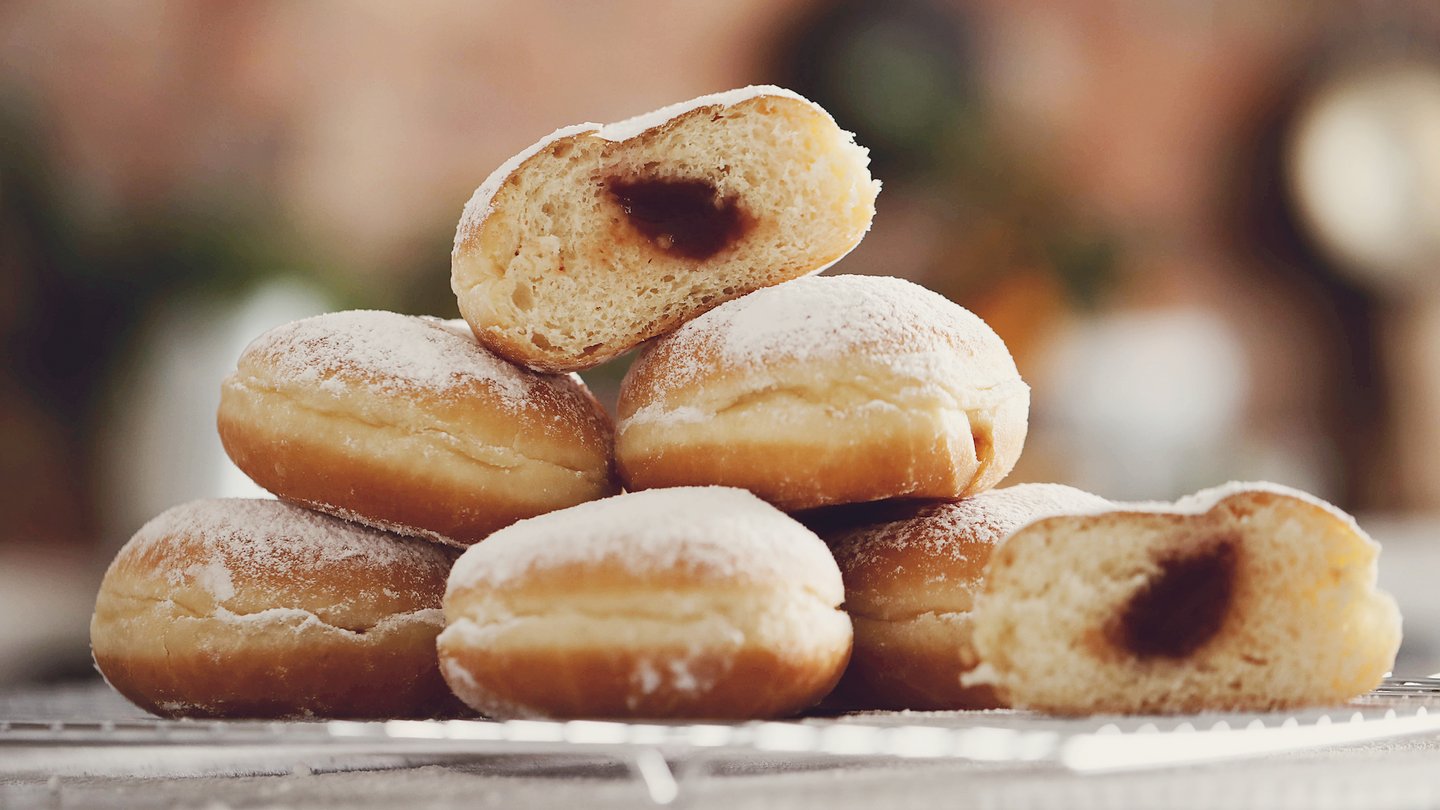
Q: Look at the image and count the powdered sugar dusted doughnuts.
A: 7